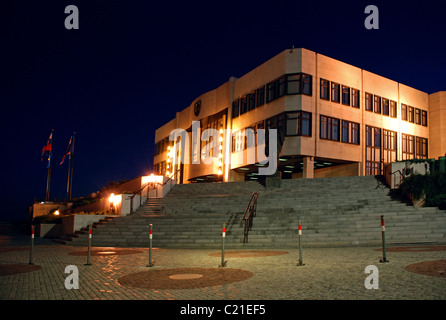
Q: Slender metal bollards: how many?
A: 6